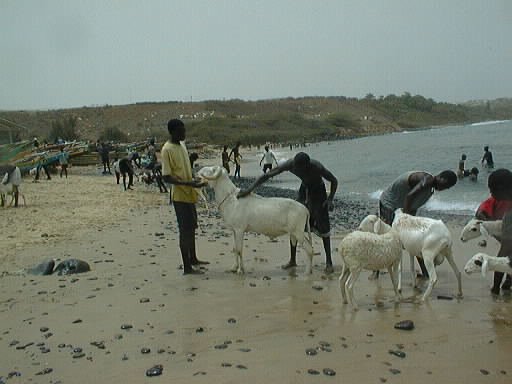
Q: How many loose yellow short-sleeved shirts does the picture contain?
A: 1